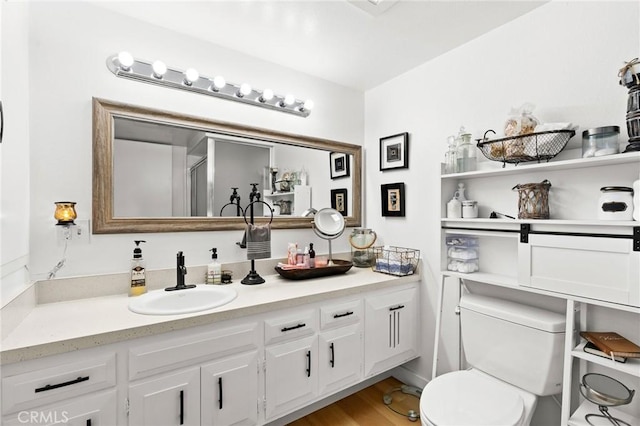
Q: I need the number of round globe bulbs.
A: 8